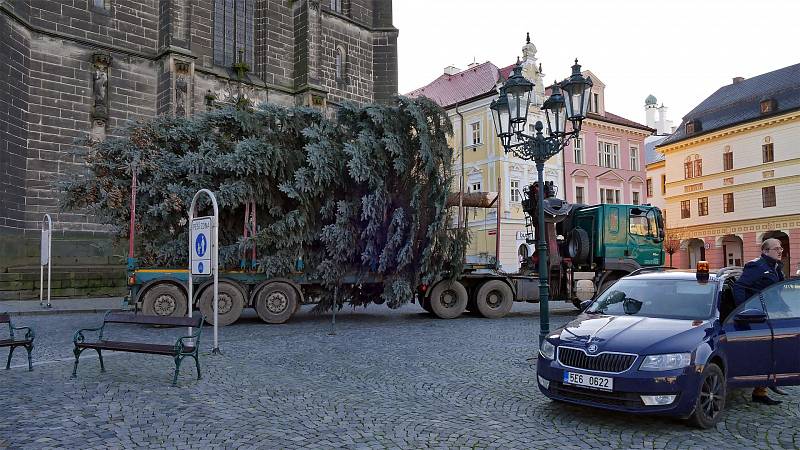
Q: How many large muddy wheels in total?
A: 5